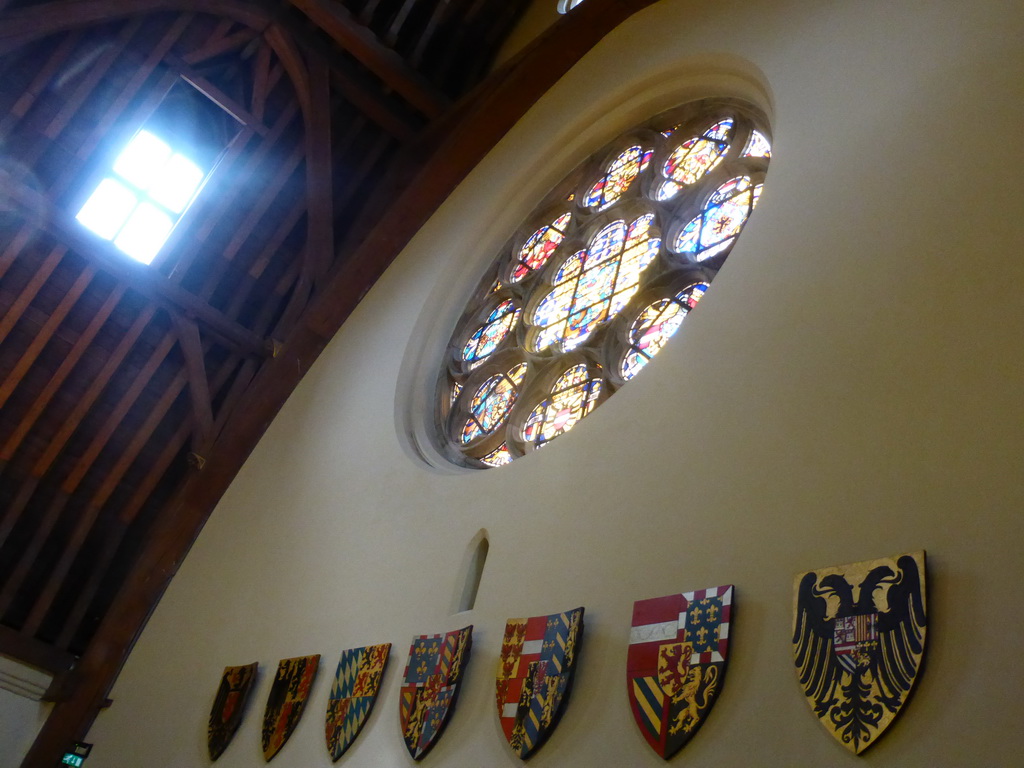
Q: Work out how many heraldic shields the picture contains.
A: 7